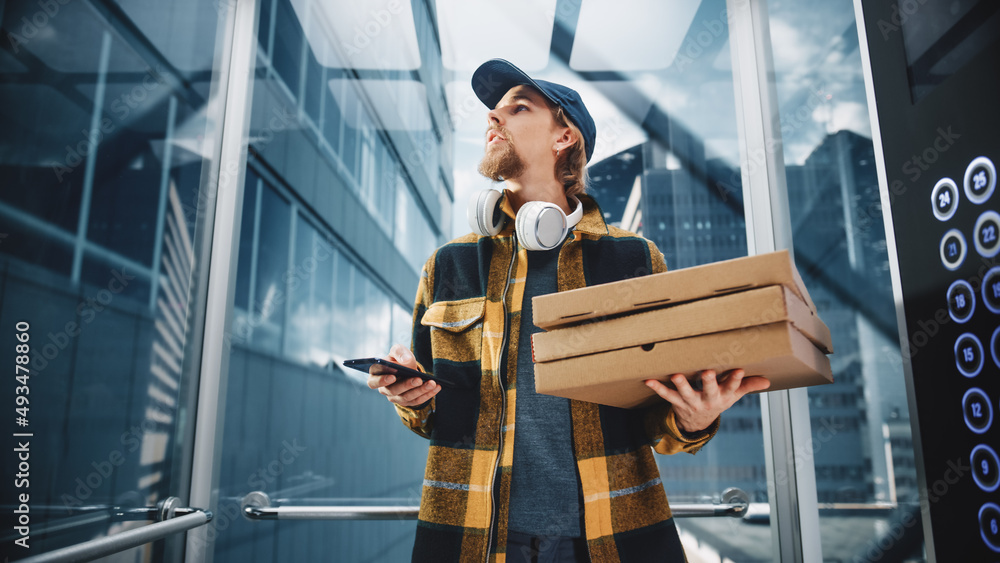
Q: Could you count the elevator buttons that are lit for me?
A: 11